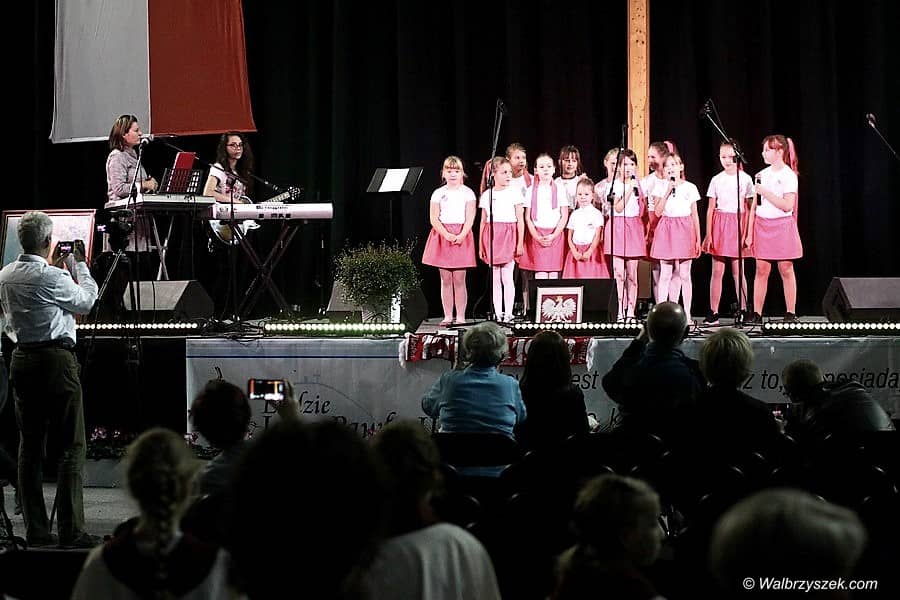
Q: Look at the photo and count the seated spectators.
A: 11